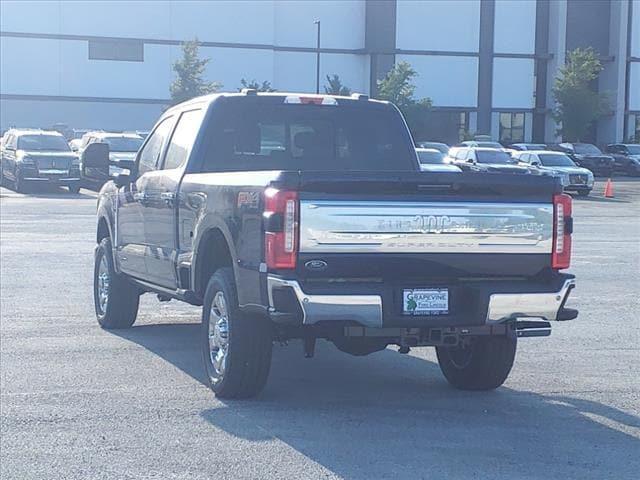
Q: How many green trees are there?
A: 5